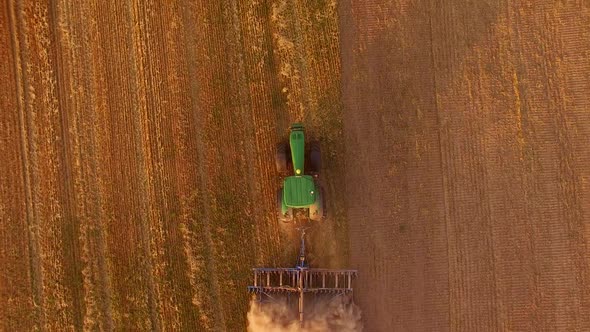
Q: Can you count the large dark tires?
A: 4